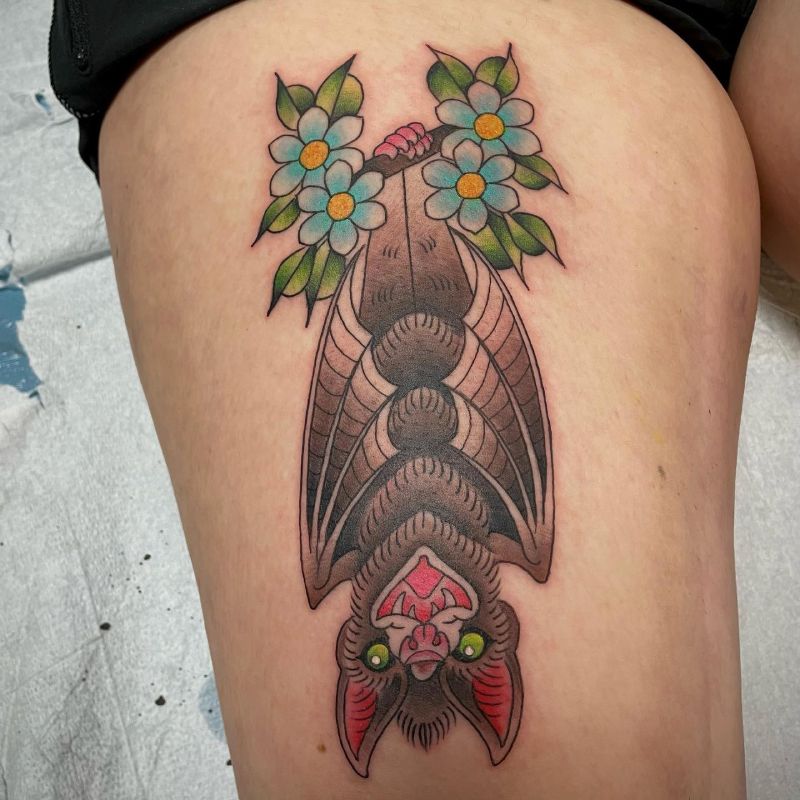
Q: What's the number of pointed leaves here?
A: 10